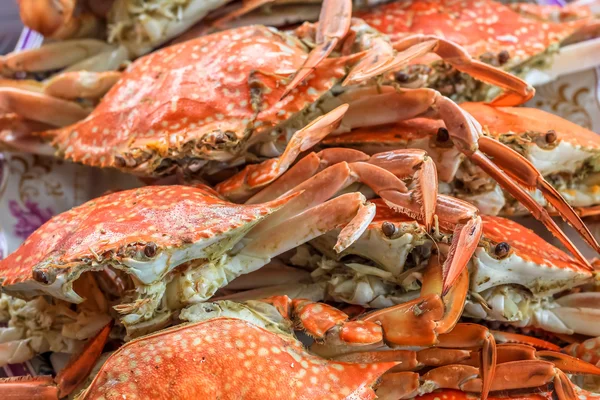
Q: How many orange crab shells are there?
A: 6